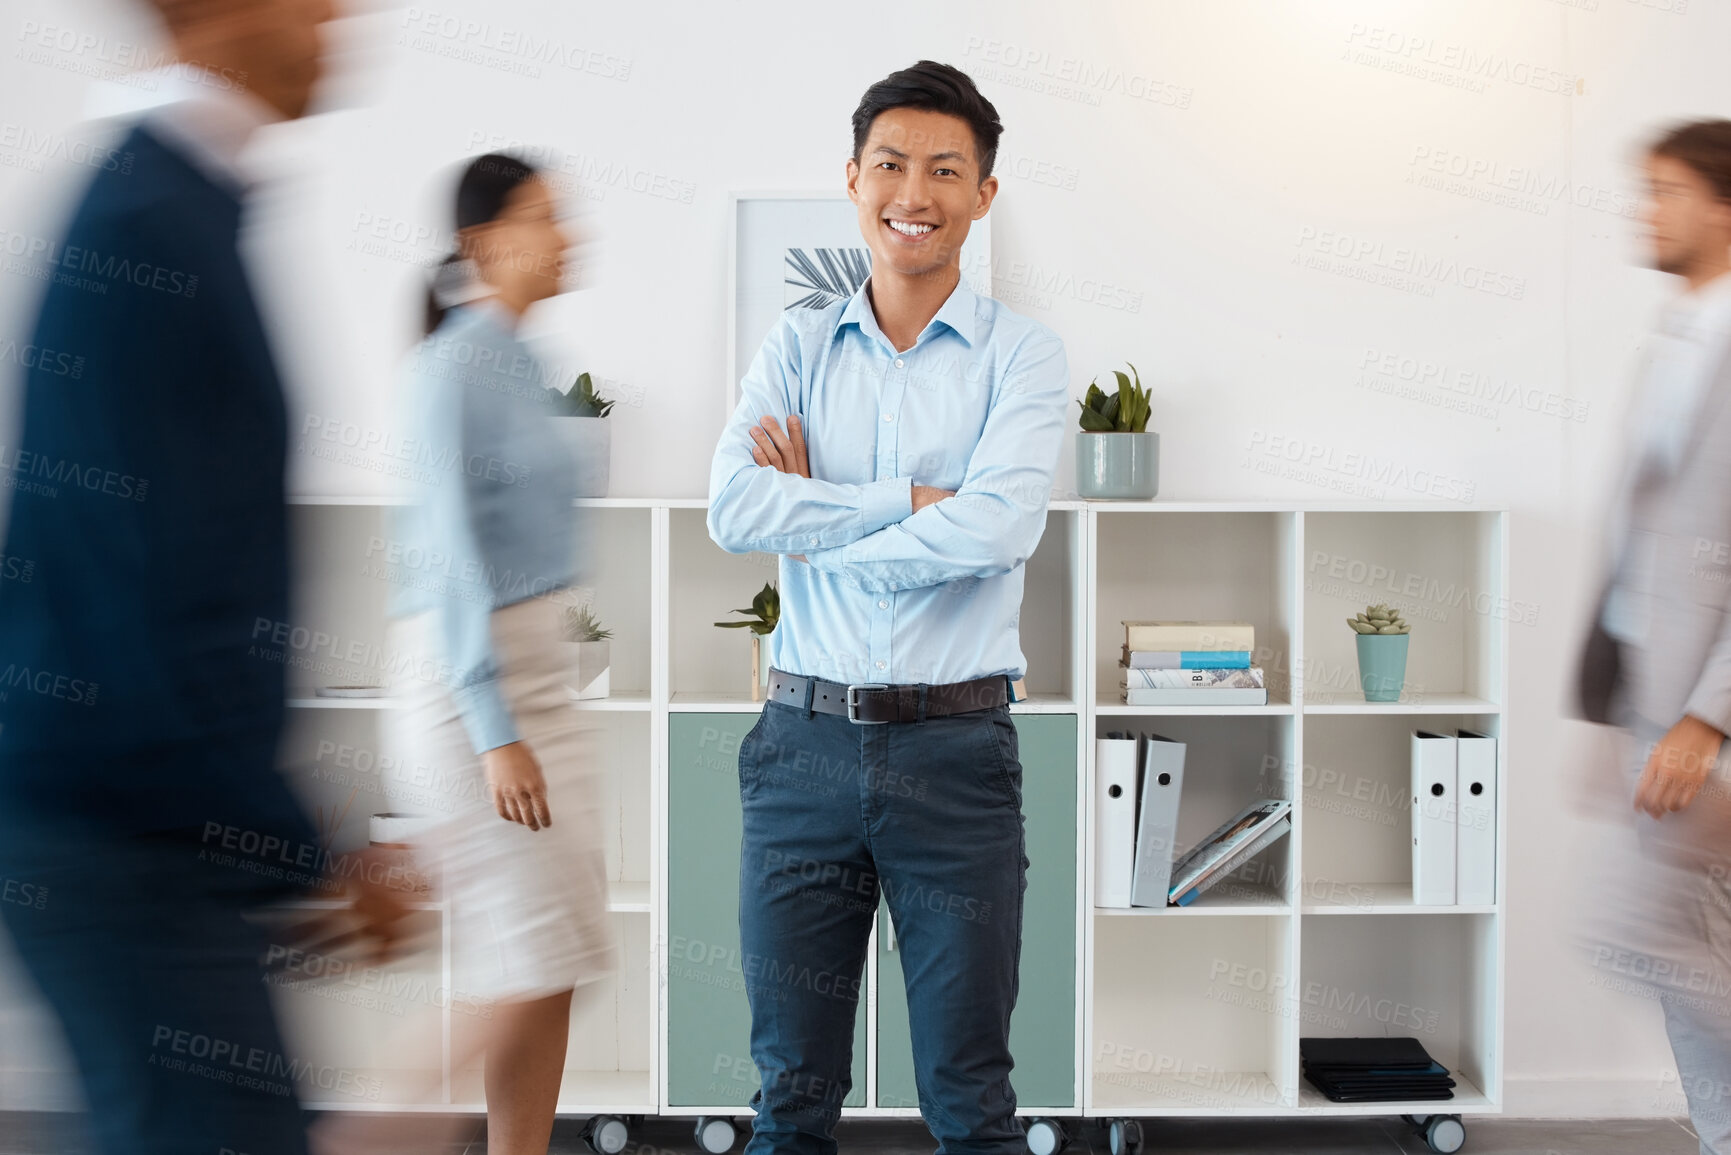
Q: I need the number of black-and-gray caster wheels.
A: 5